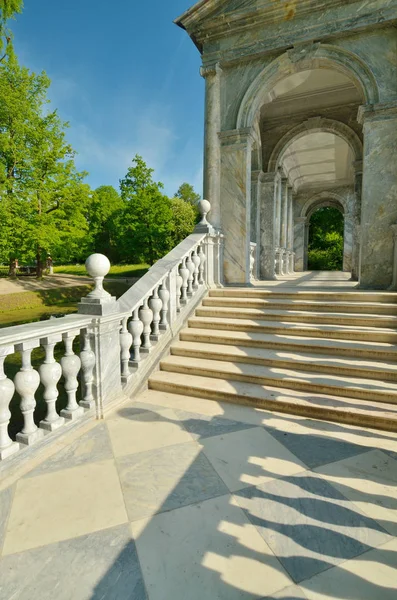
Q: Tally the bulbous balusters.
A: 15